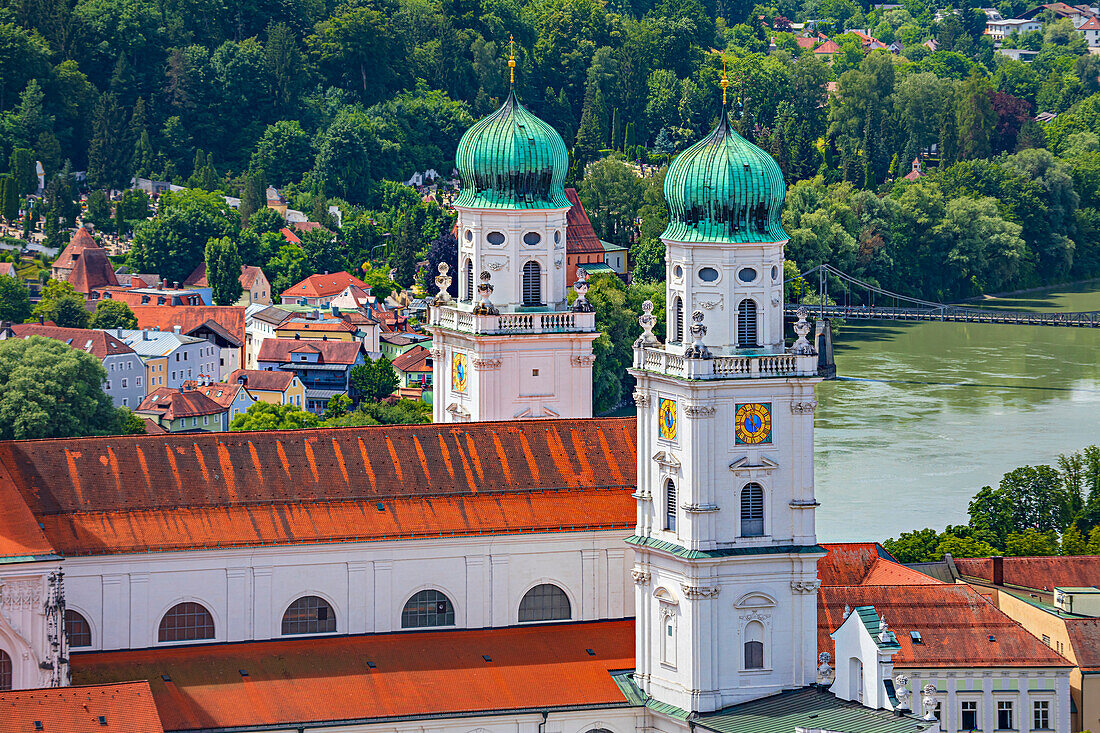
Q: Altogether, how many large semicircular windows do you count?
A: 5